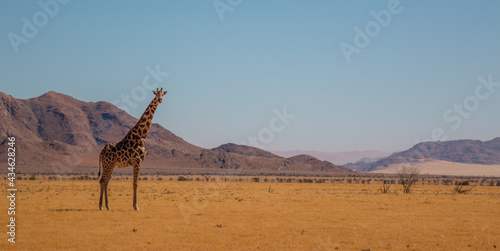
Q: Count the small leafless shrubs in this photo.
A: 3